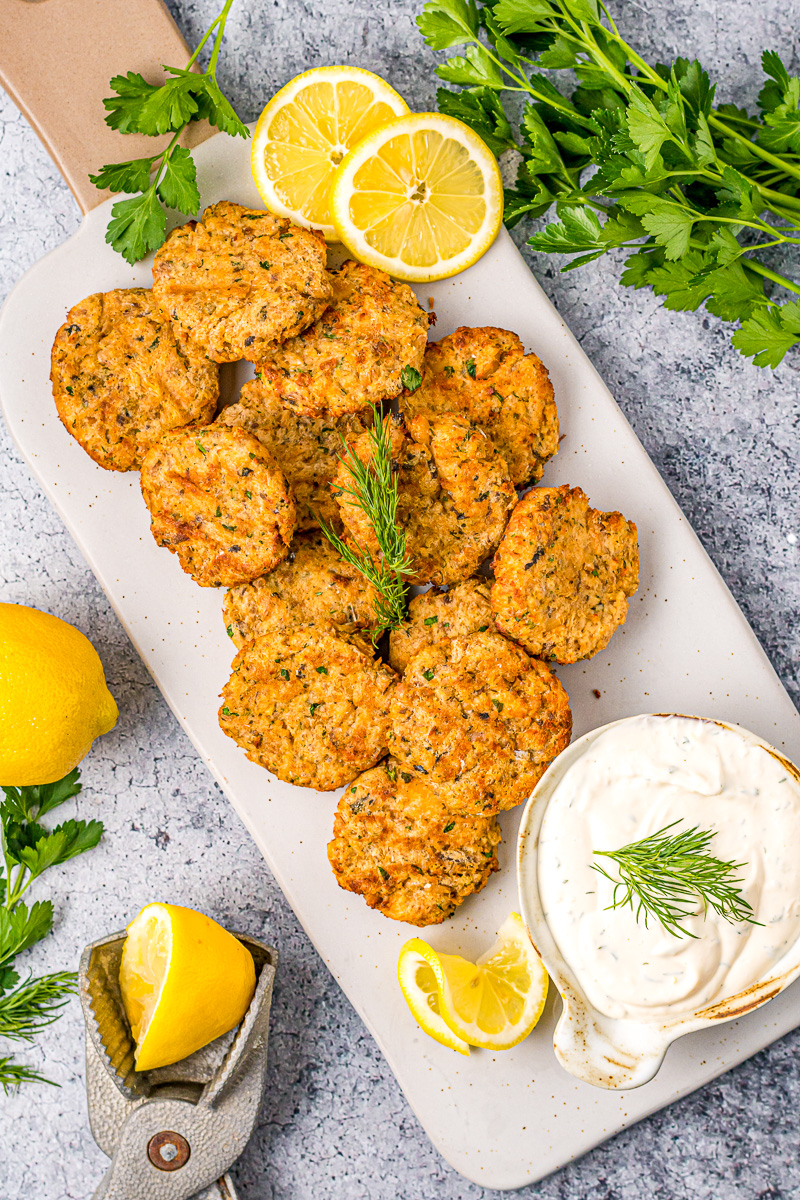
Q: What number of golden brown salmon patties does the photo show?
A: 13